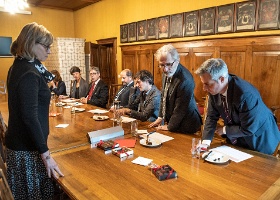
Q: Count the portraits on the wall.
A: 11